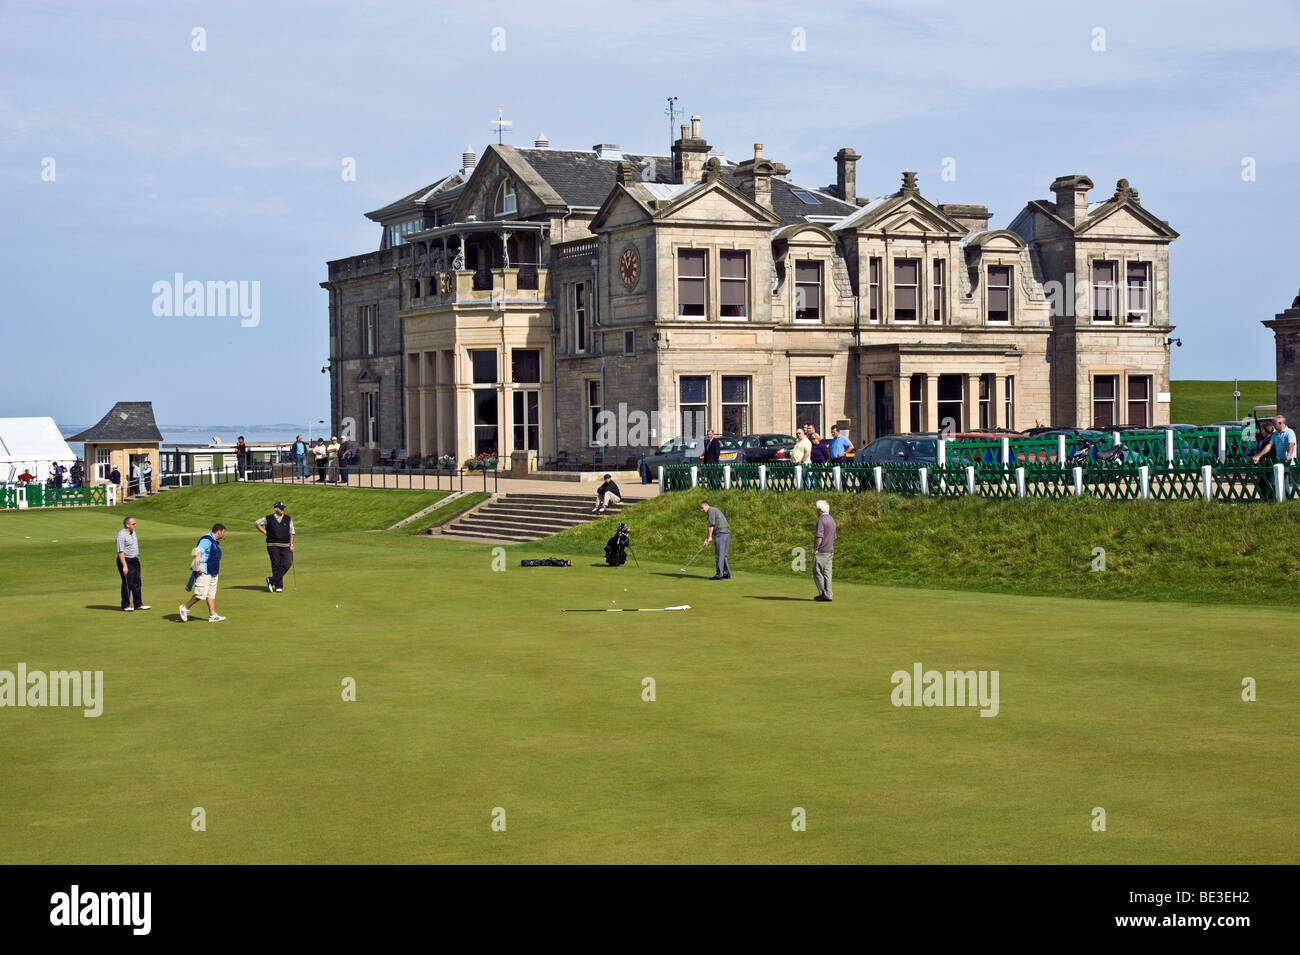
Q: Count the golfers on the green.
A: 5